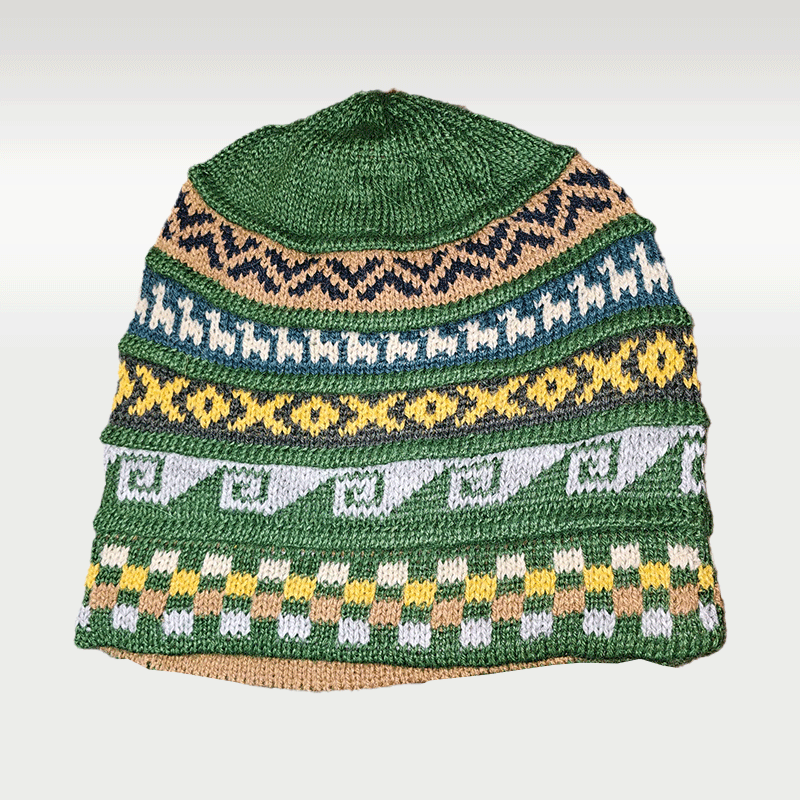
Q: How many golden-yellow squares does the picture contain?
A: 12